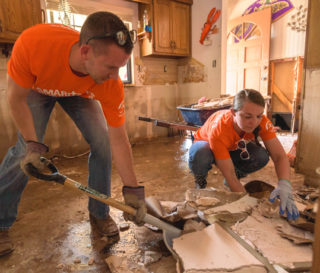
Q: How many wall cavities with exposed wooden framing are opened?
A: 1